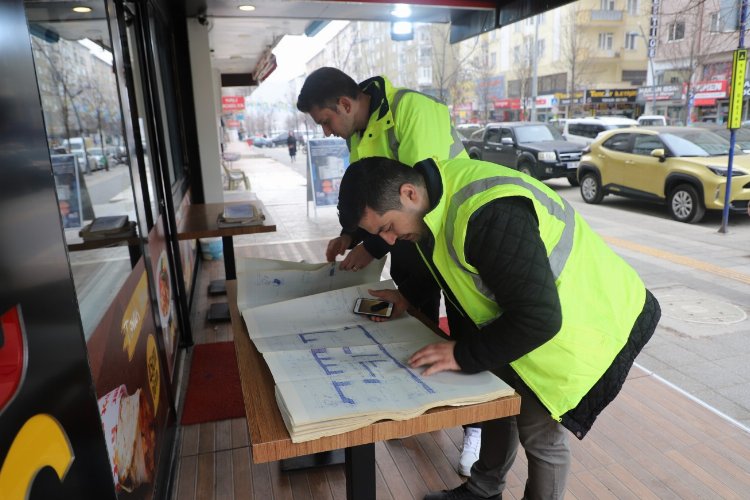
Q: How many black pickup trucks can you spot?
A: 1